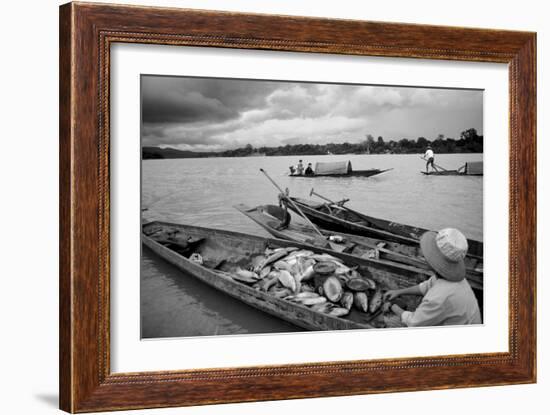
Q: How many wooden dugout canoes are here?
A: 5